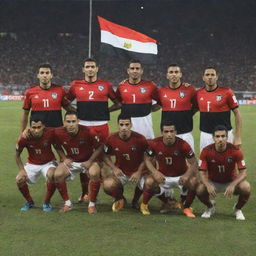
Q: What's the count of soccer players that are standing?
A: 5